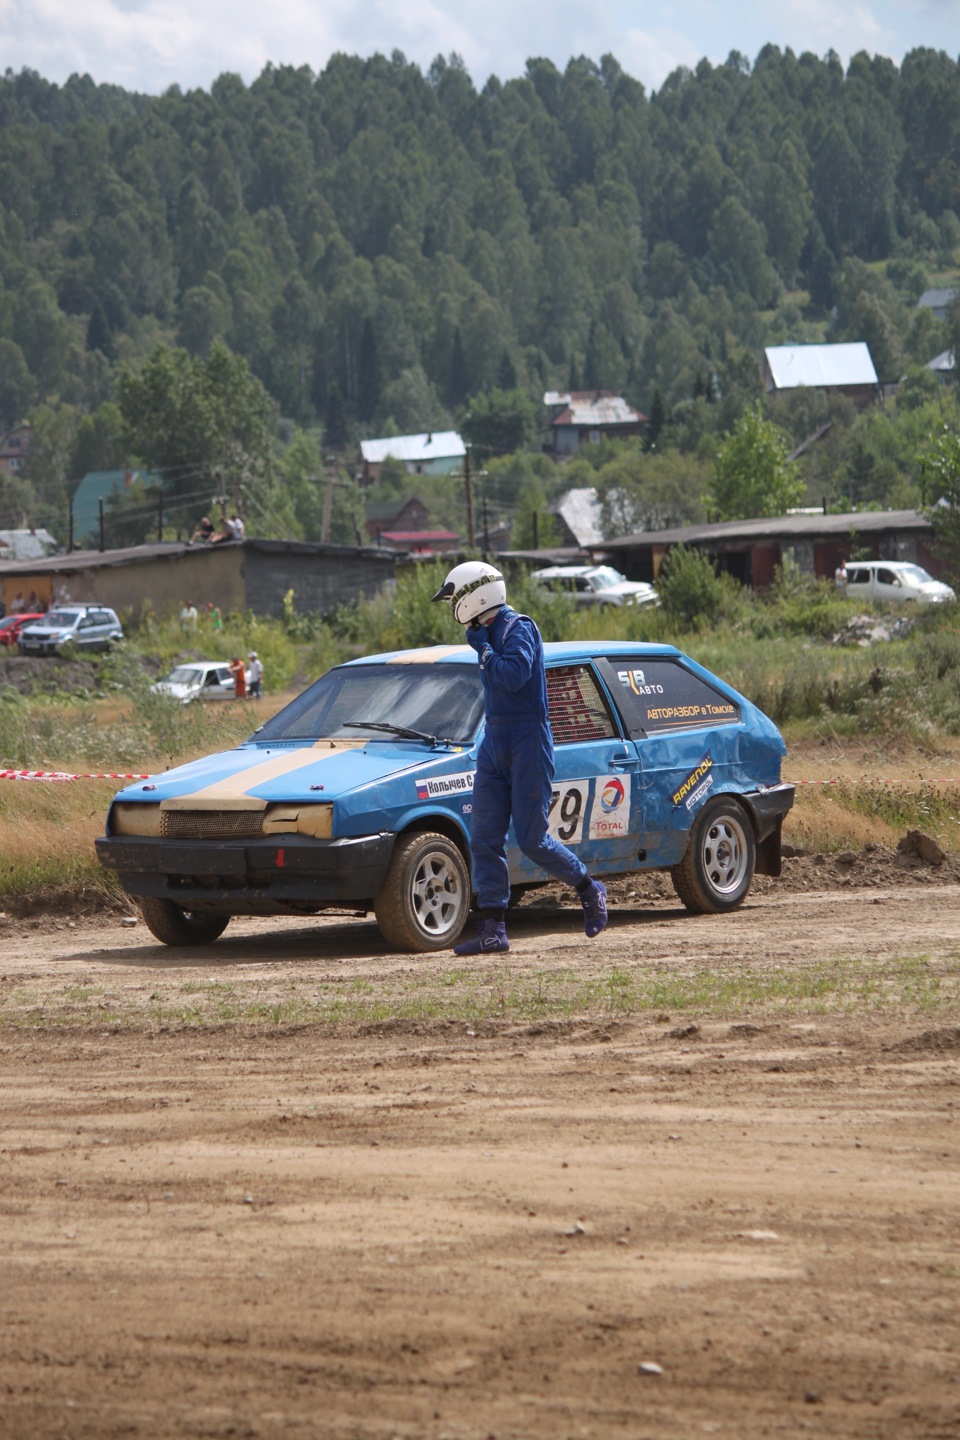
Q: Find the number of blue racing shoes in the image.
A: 2